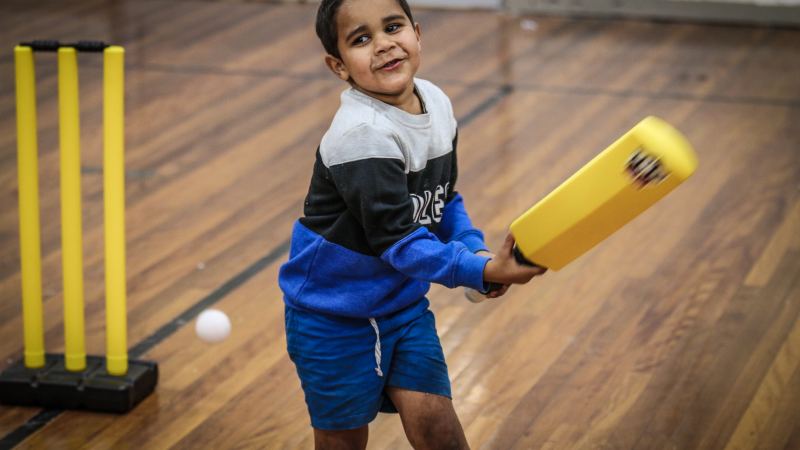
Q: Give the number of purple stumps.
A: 0